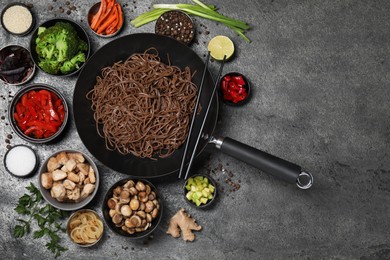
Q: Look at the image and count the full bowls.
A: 12